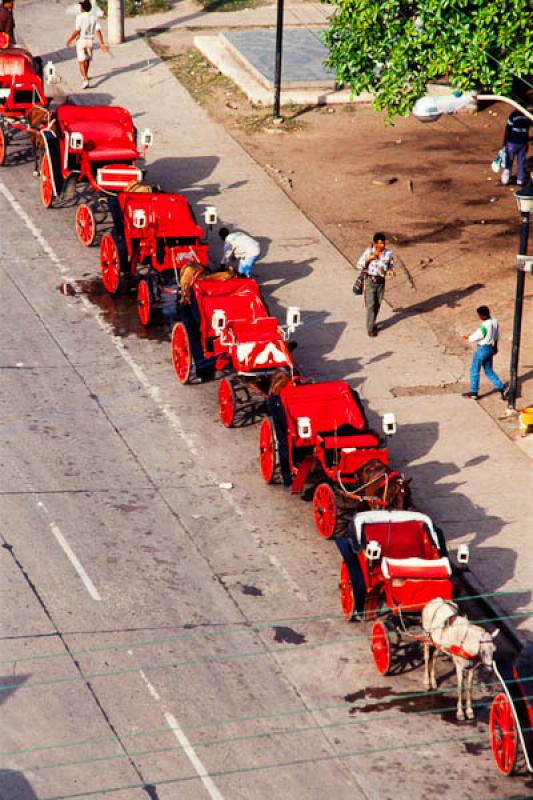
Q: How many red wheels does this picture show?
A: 12